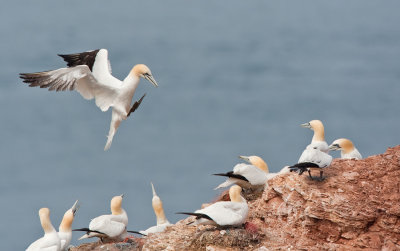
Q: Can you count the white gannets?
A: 9